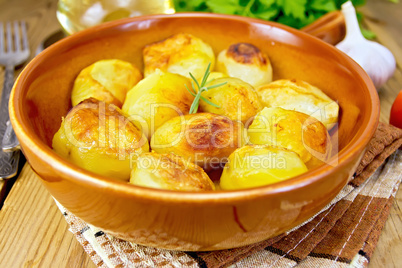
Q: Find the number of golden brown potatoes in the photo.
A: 11